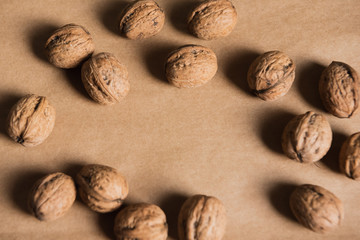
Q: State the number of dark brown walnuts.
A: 15